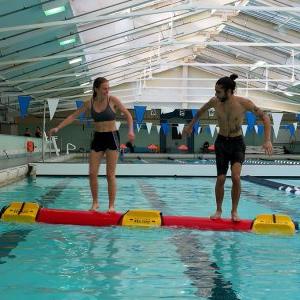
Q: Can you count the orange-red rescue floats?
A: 1